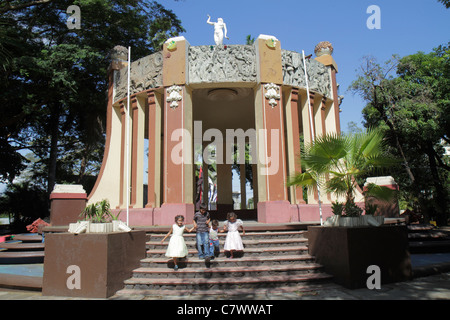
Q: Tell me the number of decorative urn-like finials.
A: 2